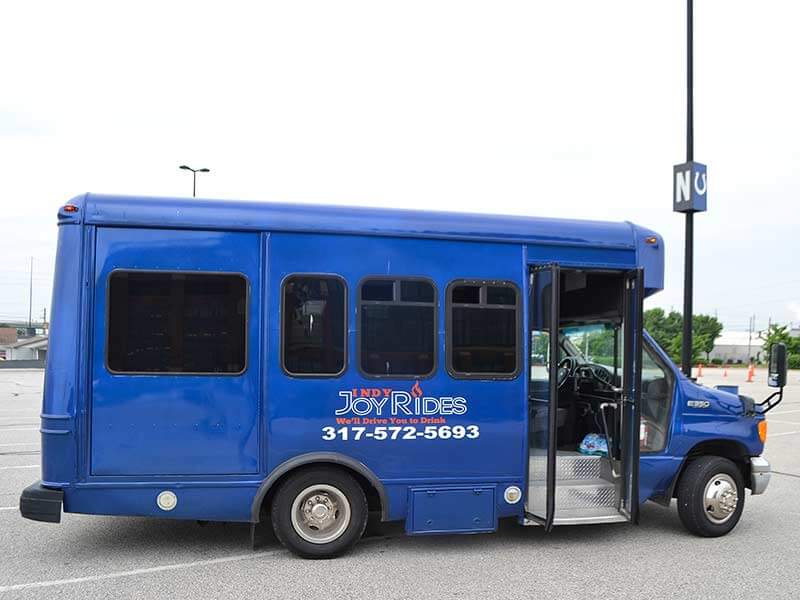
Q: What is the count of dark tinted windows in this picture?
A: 4